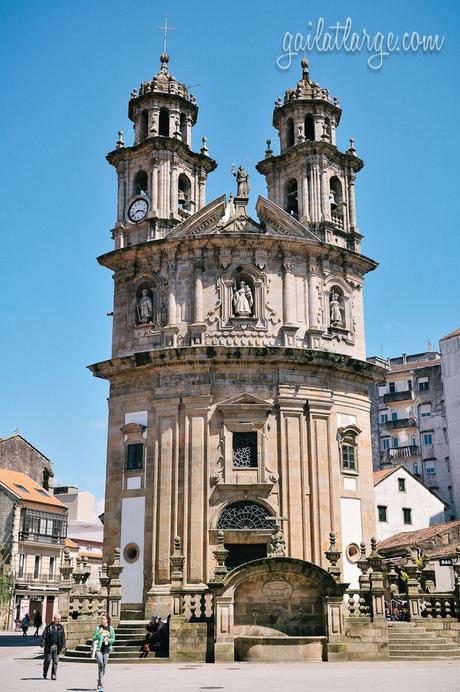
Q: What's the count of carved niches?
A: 3